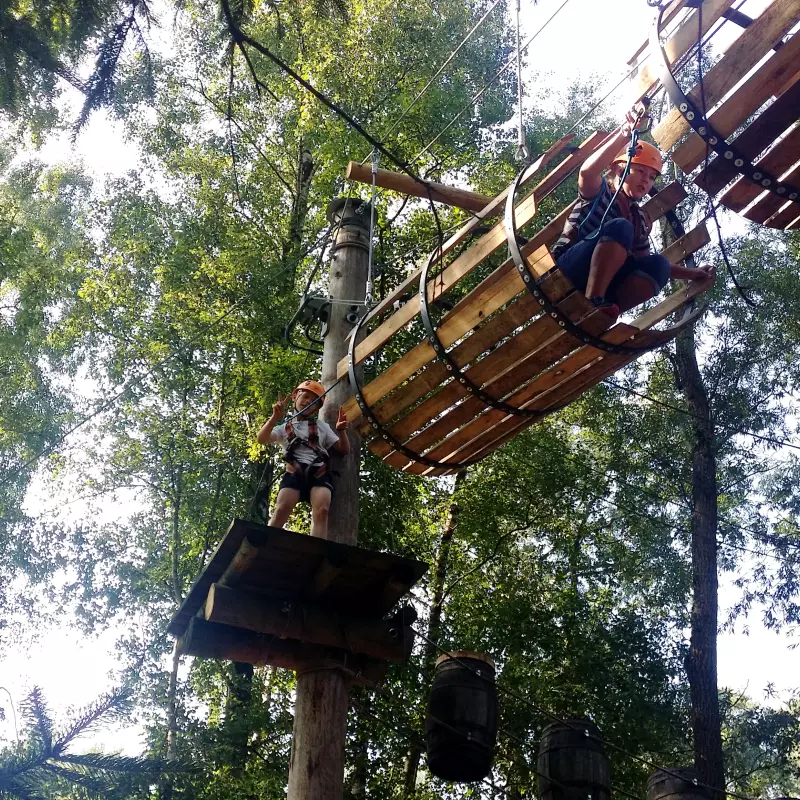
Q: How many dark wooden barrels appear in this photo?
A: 3